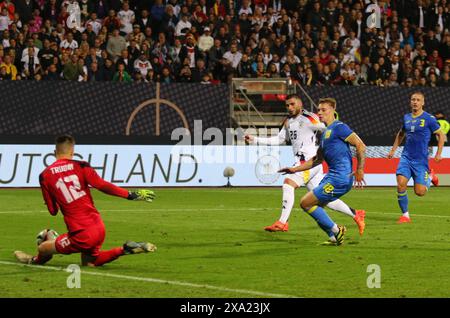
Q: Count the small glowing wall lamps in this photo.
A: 0